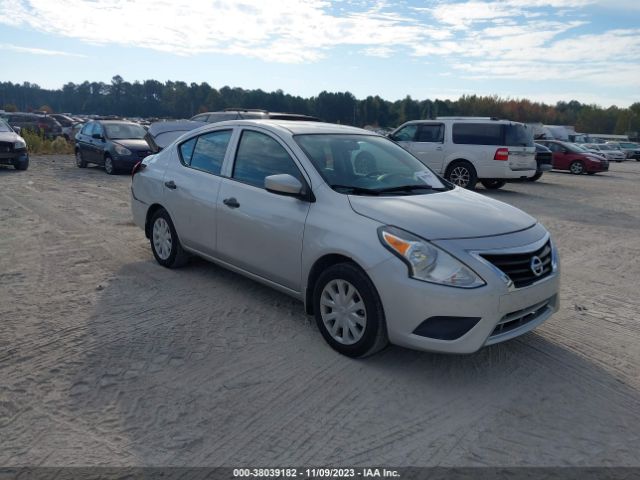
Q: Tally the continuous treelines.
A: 1